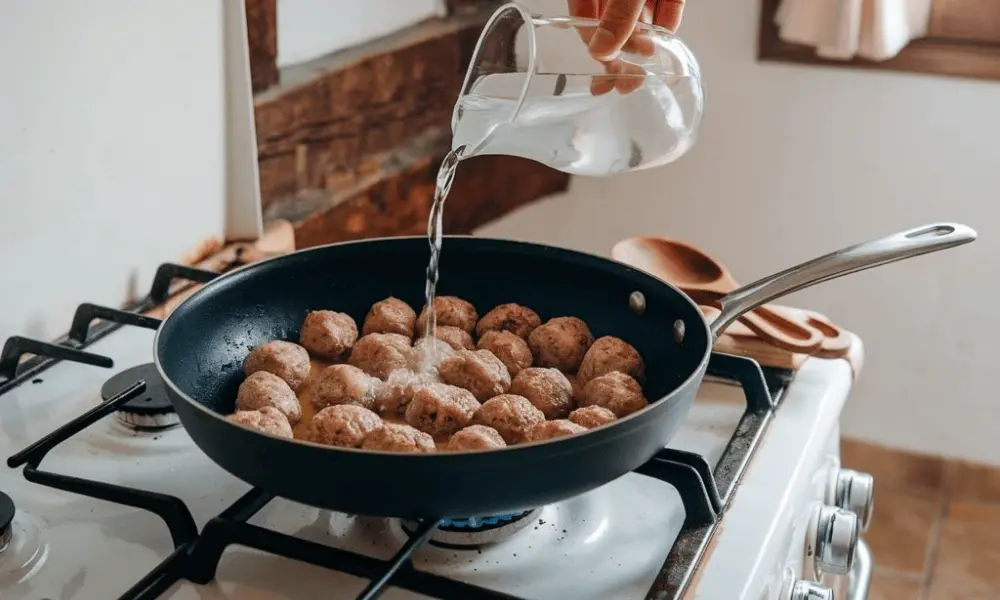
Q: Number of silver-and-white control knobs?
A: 3